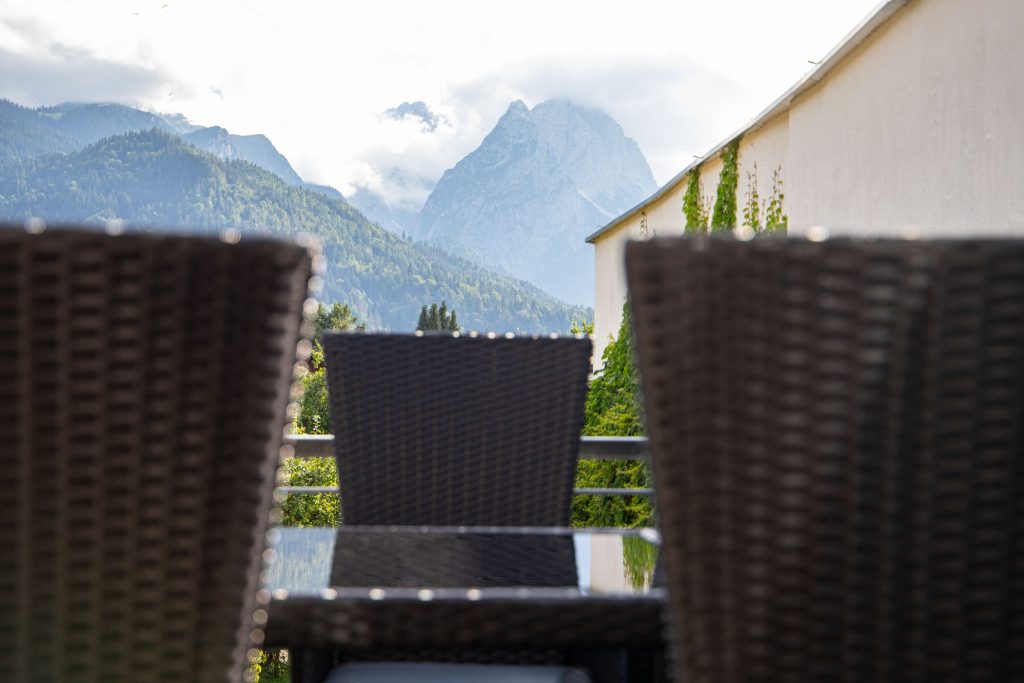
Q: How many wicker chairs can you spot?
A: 3